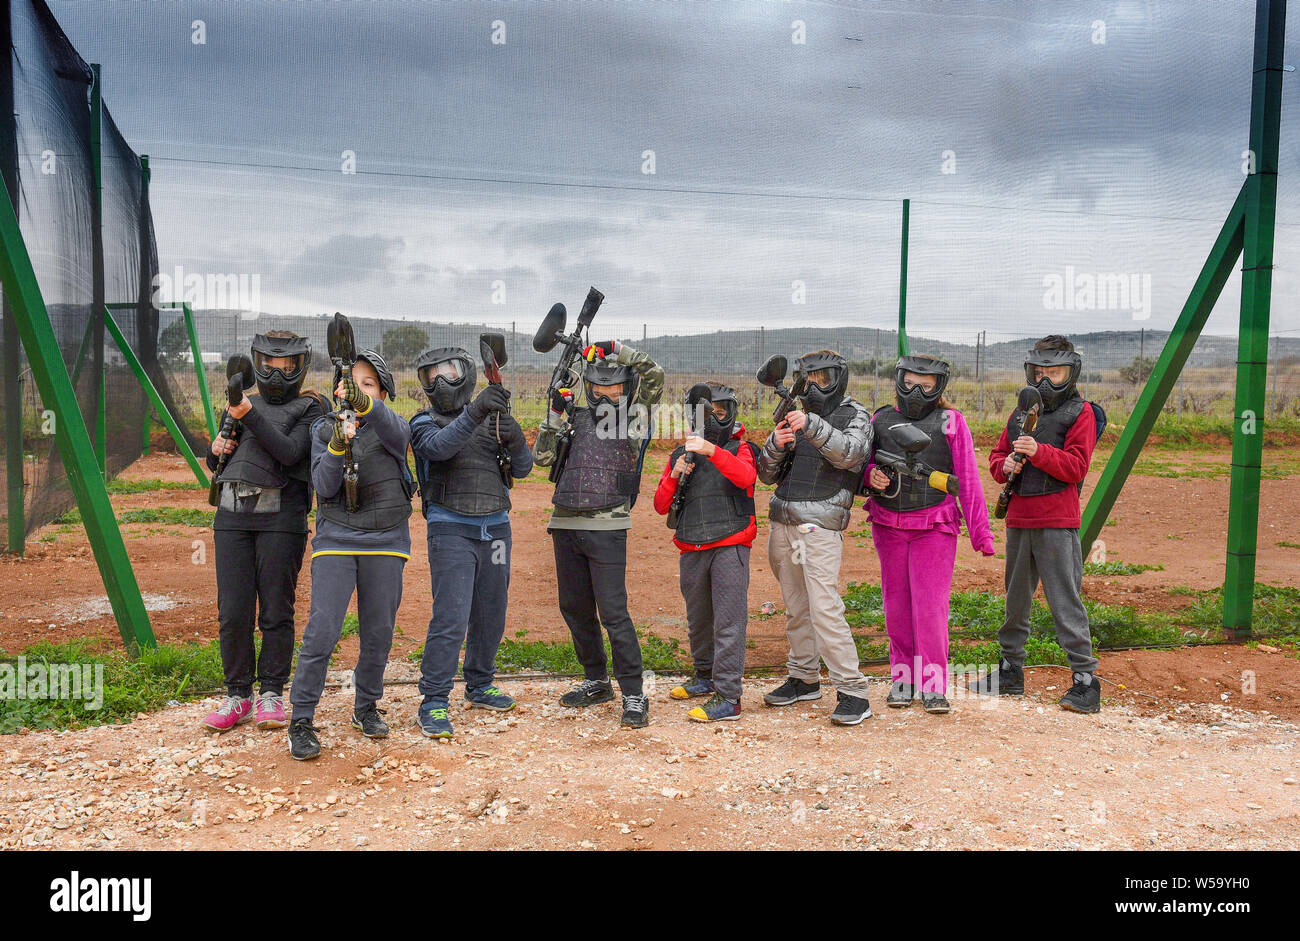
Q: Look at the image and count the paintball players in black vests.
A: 8